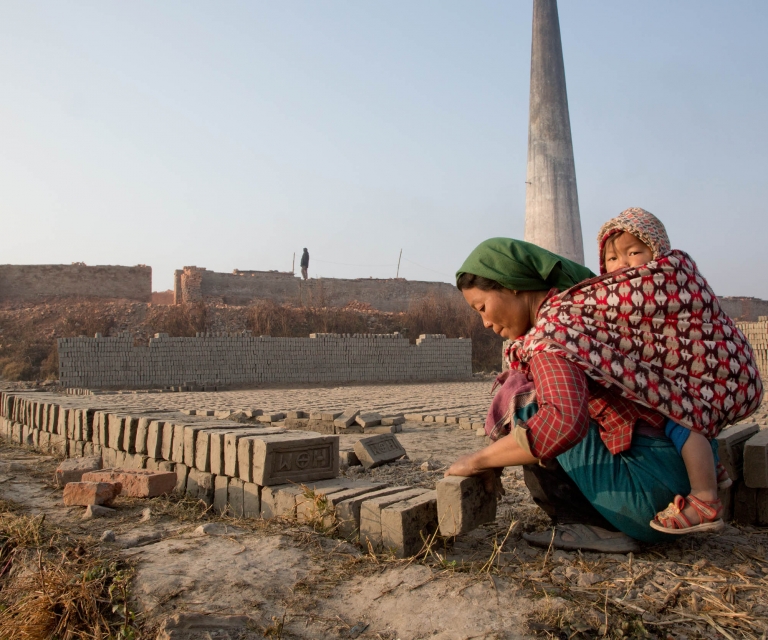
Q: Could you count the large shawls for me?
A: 1